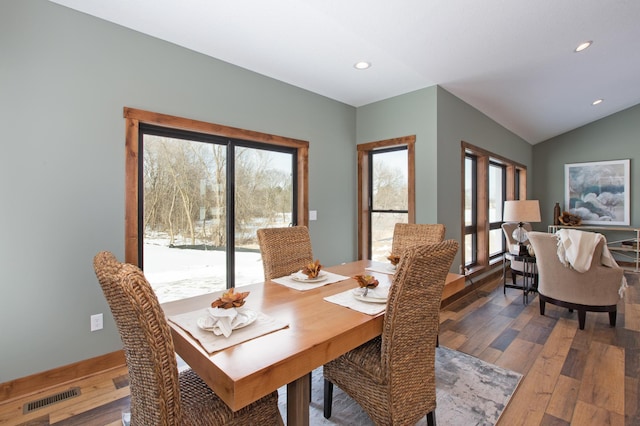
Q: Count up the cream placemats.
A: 4